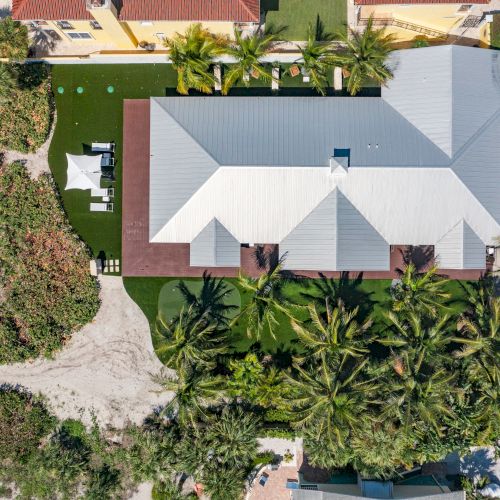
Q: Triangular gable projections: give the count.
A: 3